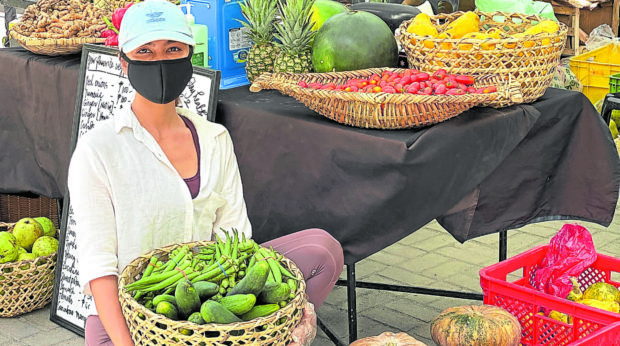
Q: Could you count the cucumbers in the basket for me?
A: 10